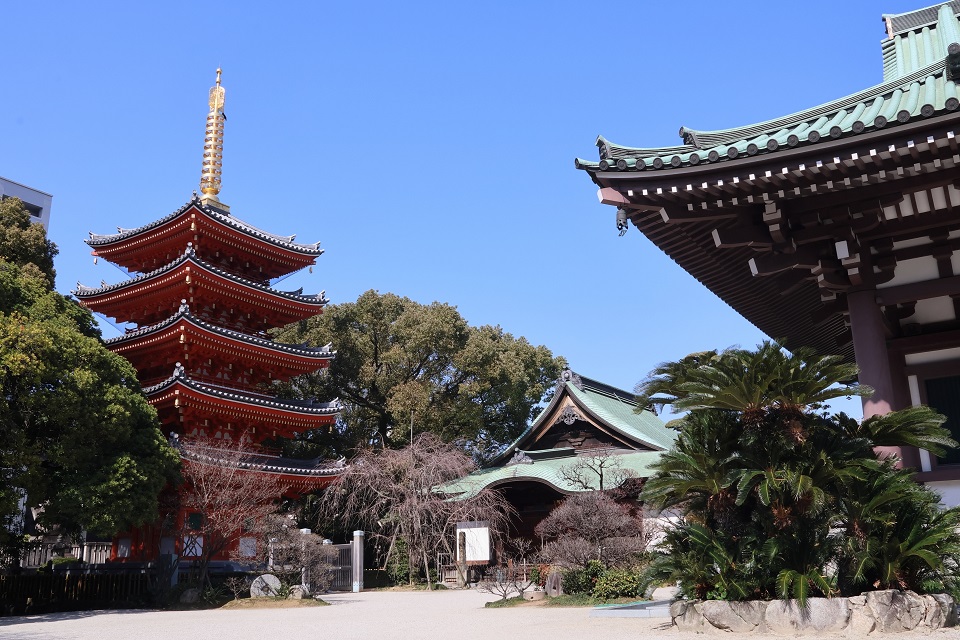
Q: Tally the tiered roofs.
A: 5